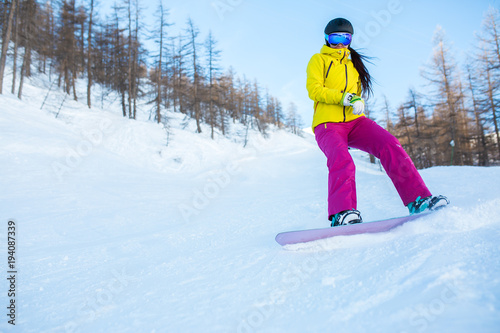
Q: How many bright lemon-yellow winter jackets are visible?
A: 1